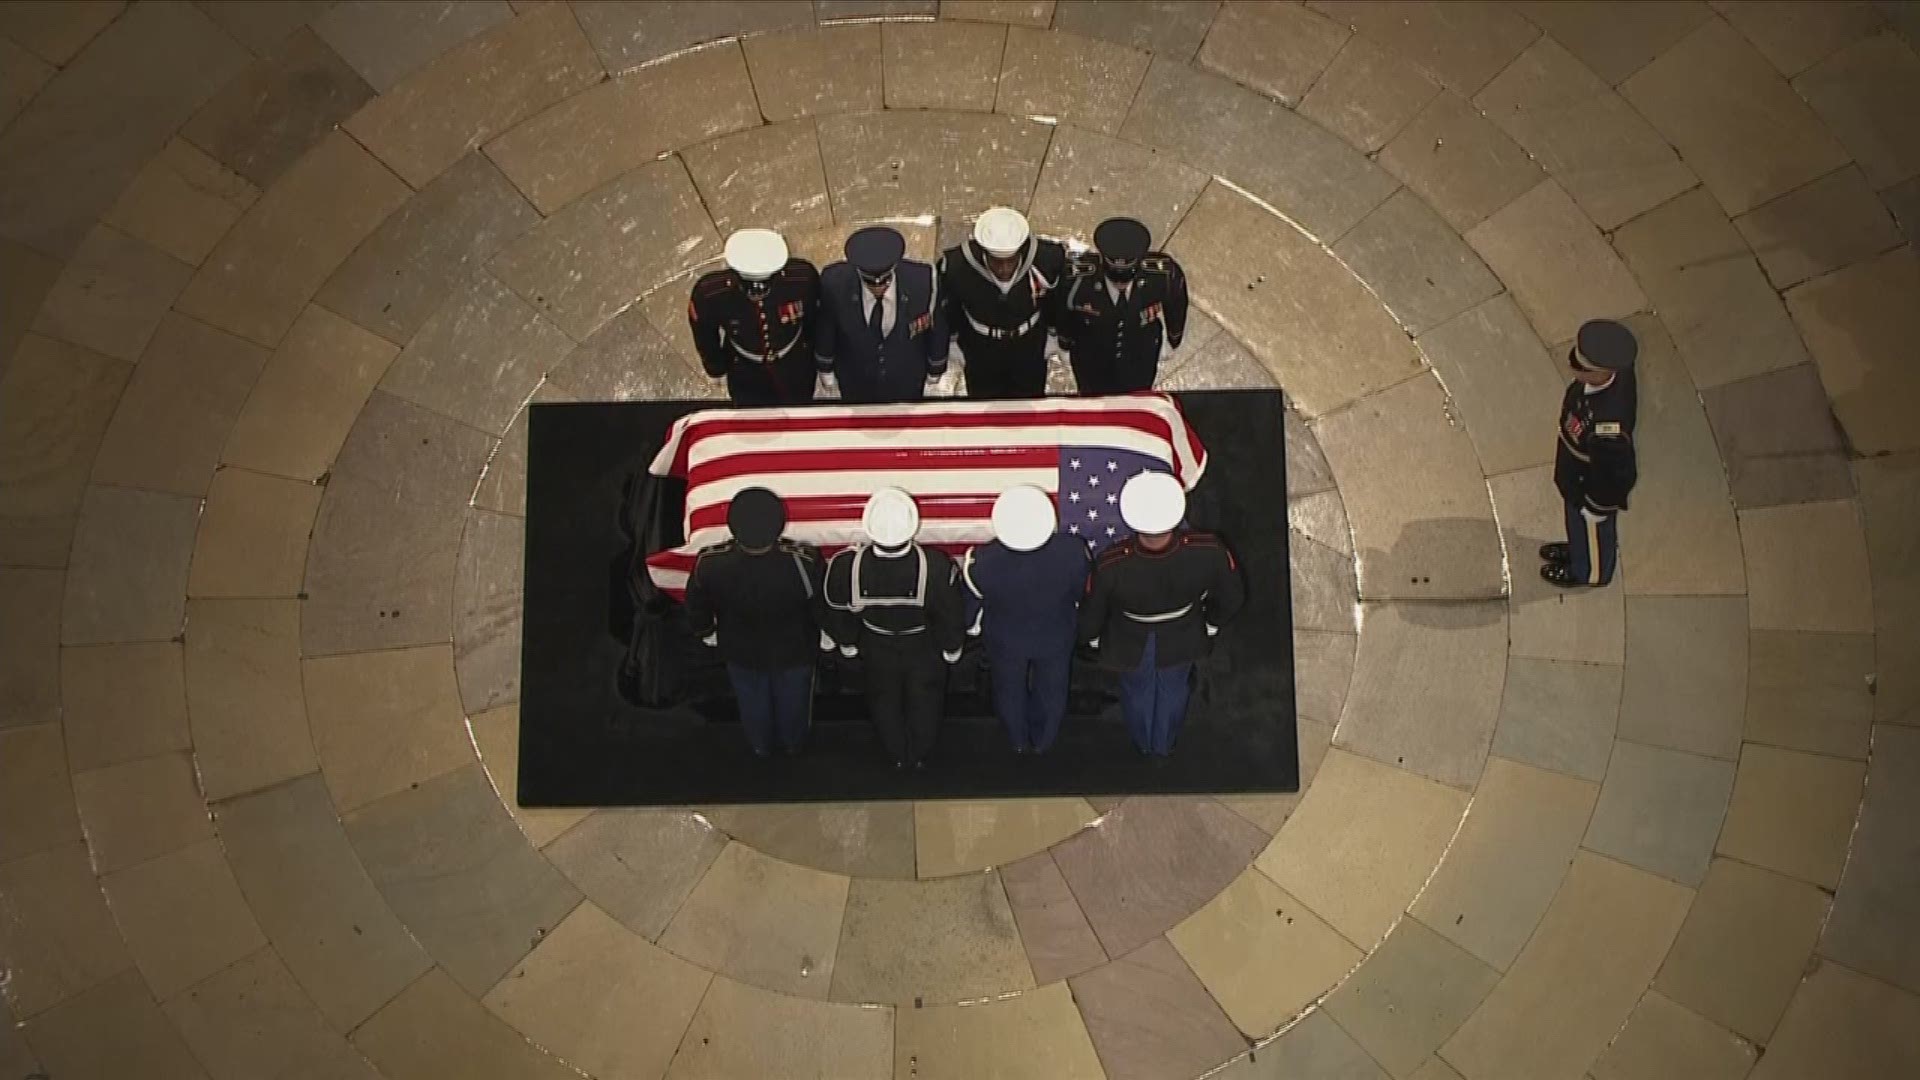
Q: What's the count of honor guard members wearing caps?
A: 9